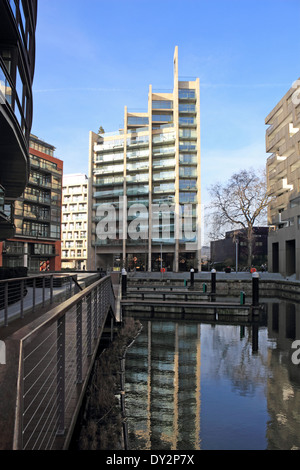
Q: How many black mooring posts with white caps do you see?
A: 4